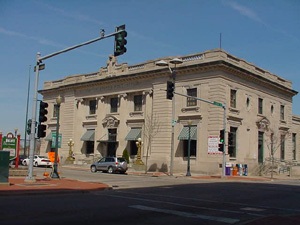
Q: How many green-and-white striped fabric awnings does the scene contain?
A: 4